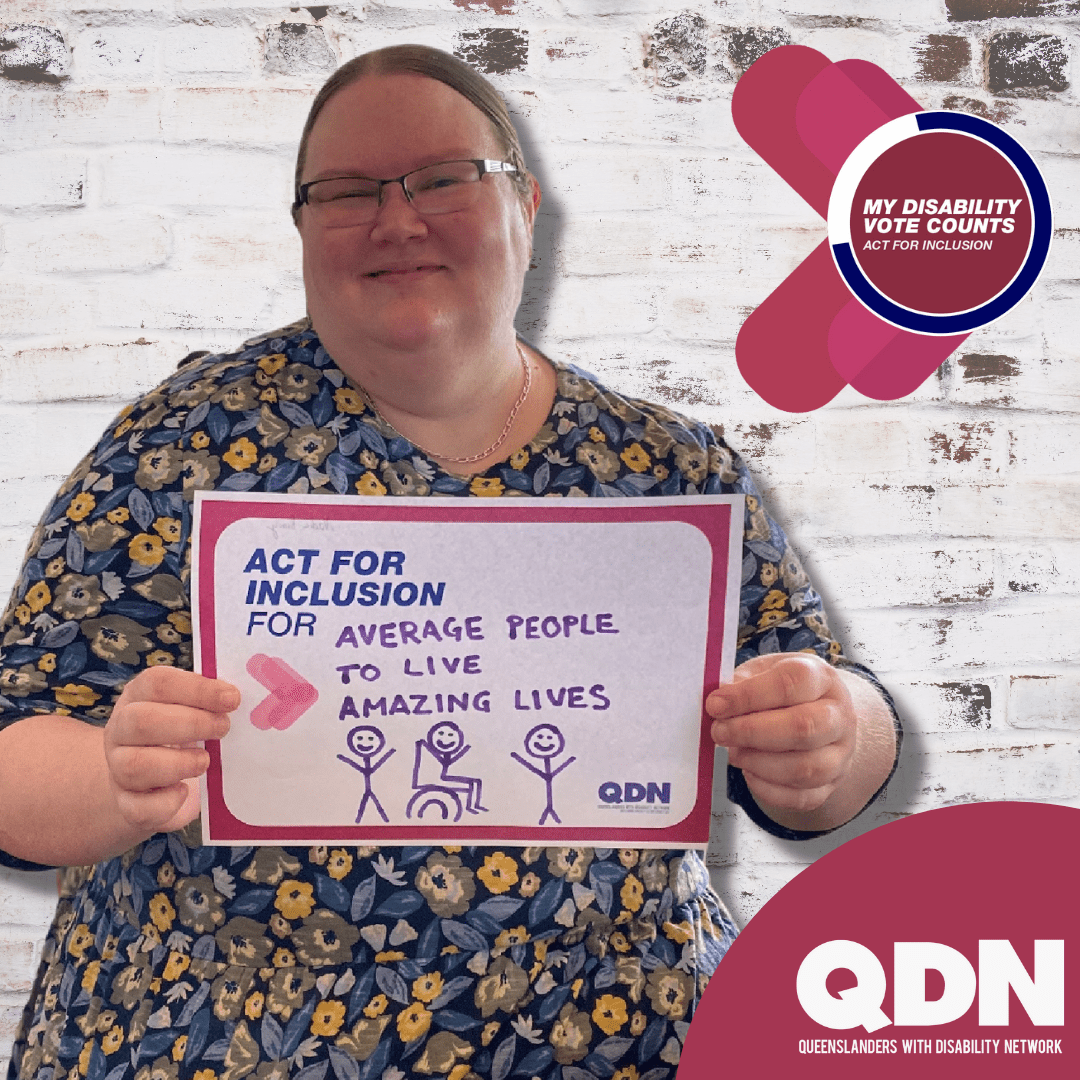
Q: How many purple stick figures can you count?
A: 3